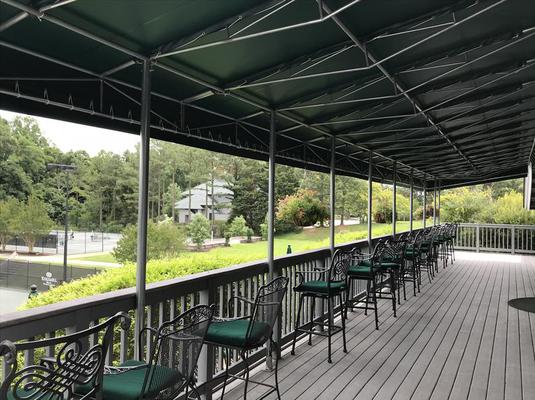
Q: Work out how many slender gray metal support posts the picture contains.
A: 9